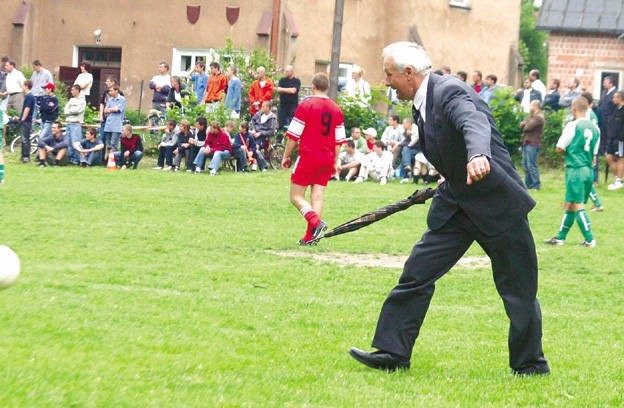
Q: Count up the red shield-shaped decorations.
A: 2